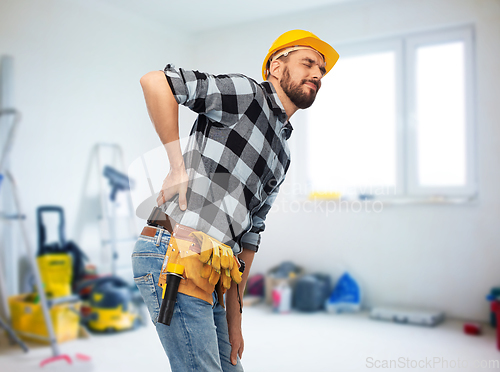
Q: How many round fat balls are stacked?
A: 0